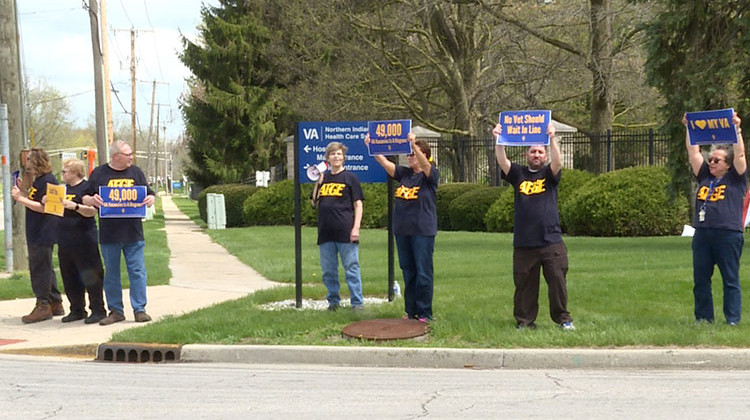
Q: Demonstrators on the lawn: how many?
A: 4